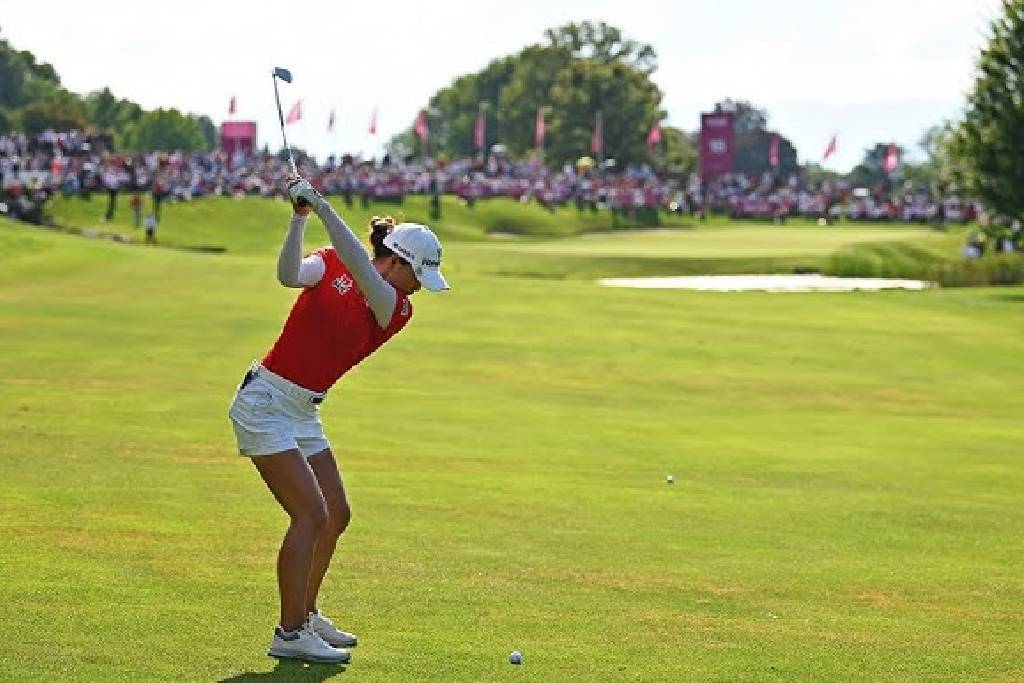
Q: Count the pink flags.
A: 12